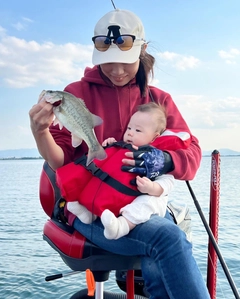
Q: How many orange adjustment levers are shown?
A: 1